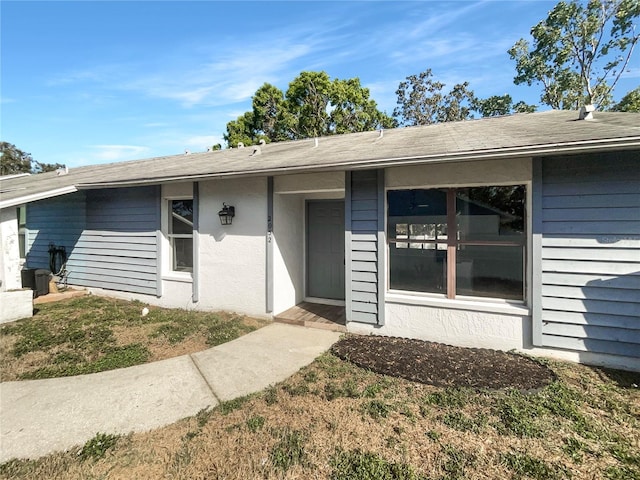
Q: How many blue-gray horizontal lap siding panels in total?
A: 3